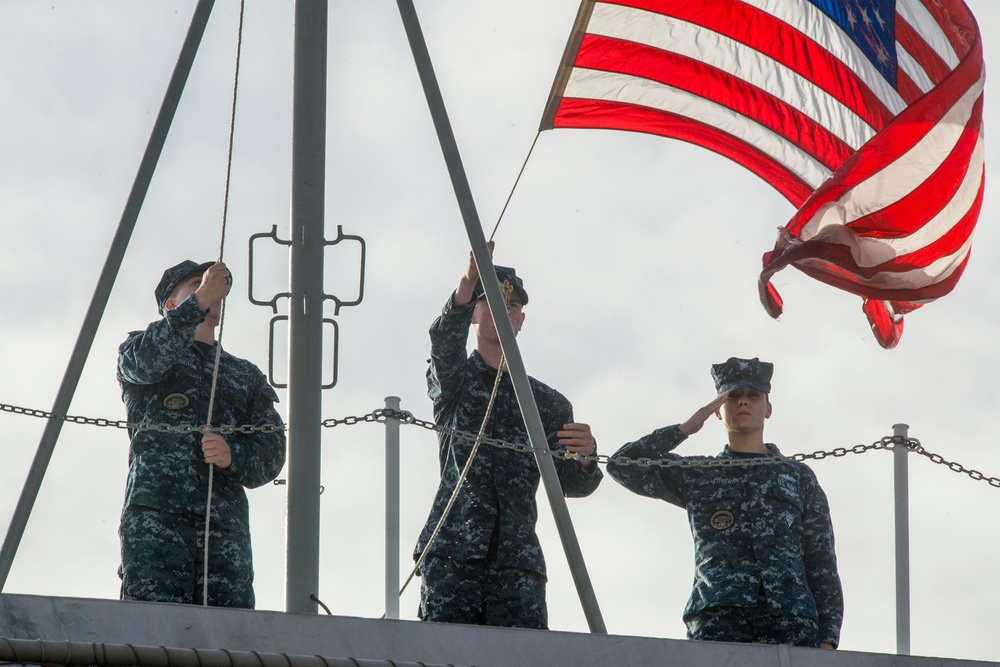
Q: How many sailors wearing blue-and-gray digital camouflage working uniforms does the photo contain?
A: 3